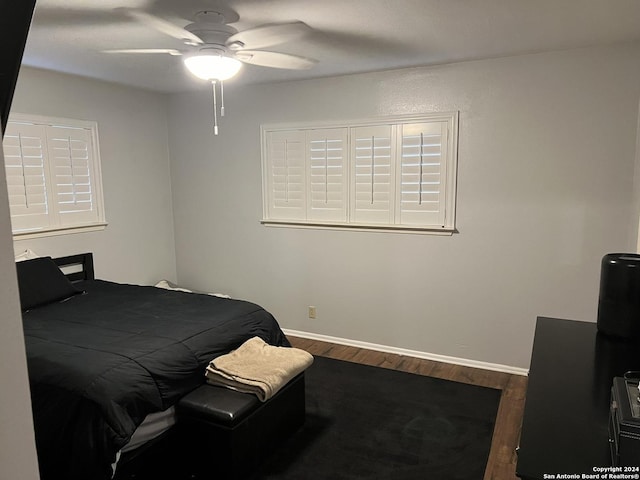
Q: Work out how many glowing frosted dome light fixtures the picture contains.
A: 1